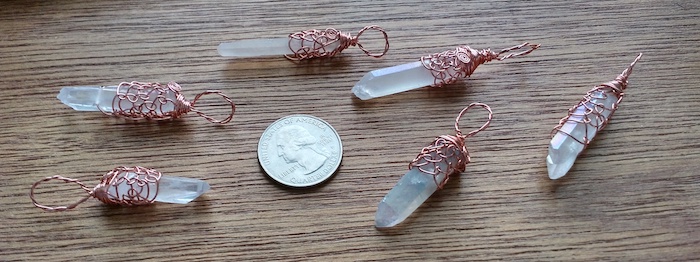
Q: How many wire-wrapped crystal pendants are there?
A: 6